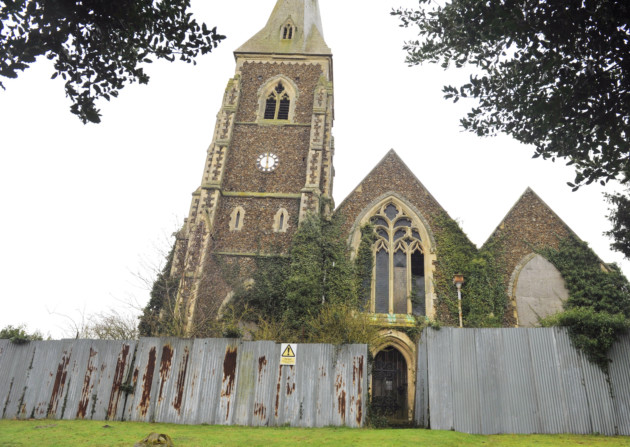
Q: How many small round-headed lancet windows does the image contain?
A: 2